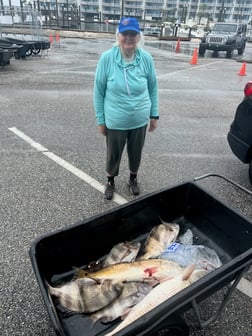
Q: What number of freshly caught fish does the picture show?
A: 6